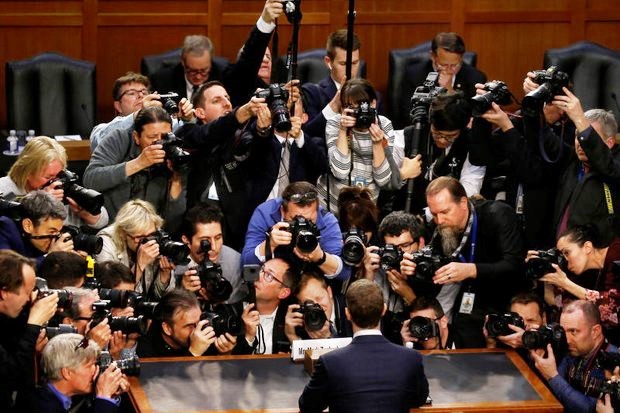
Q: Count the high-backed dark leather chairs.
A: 5